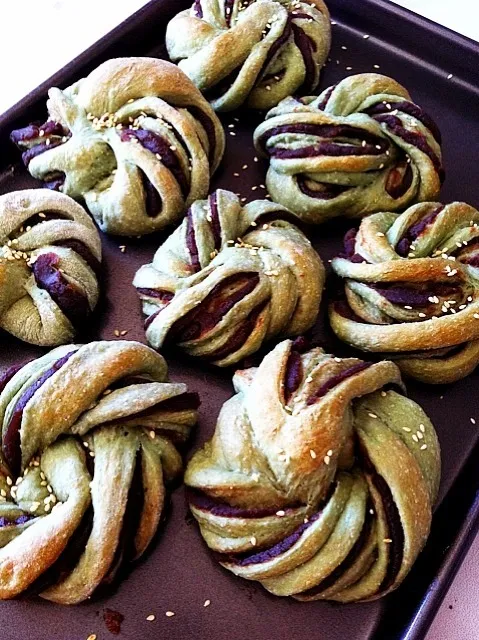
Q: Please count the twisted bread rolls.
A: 8